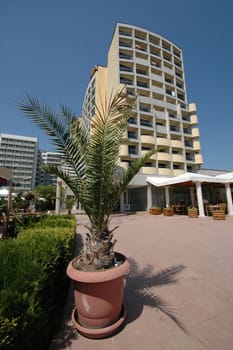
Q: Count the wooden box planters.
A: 4